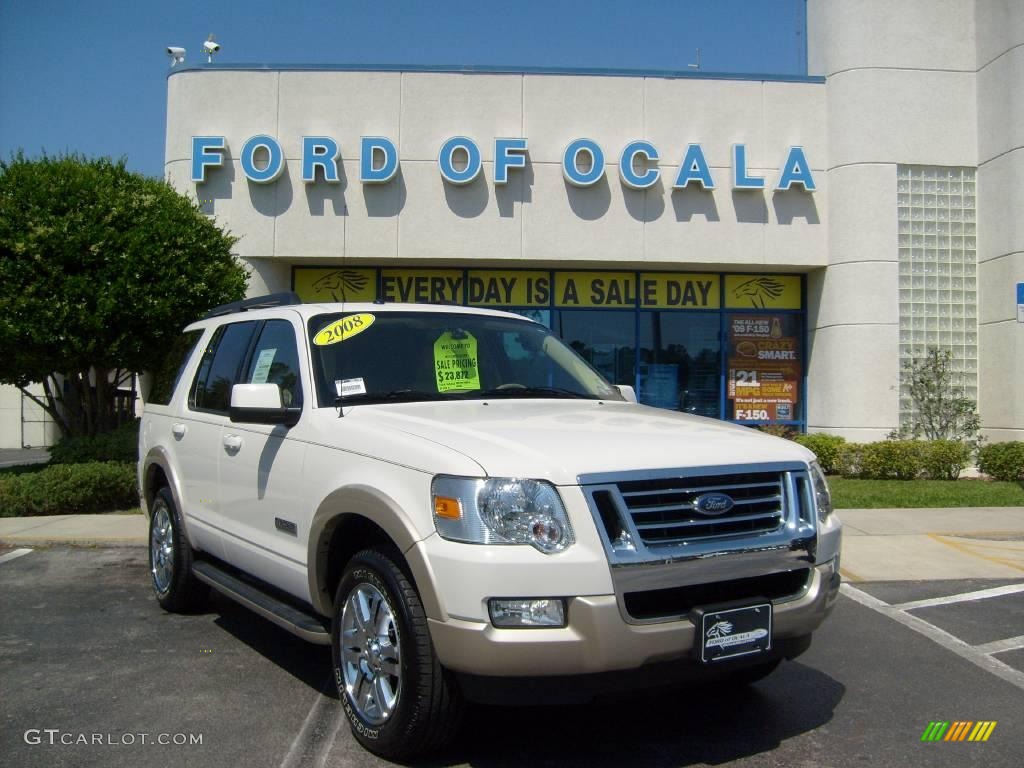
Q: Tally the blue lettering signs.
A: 1